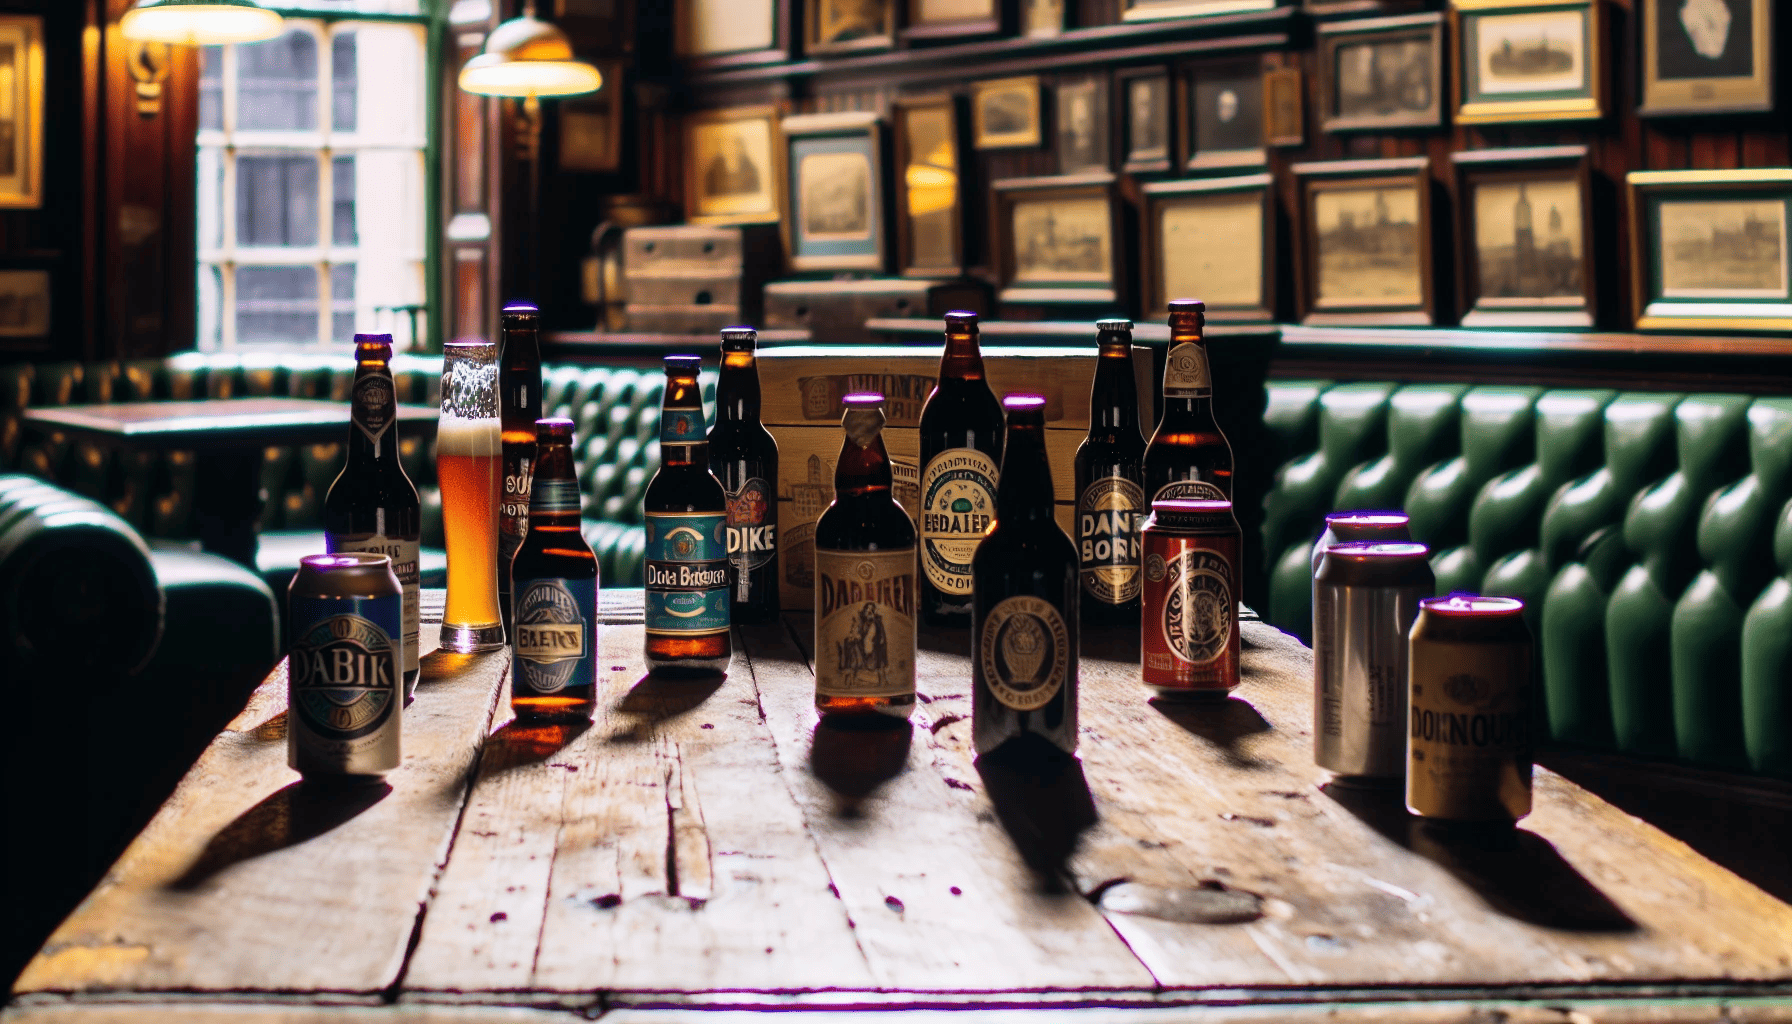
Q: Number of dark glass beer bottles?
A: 10